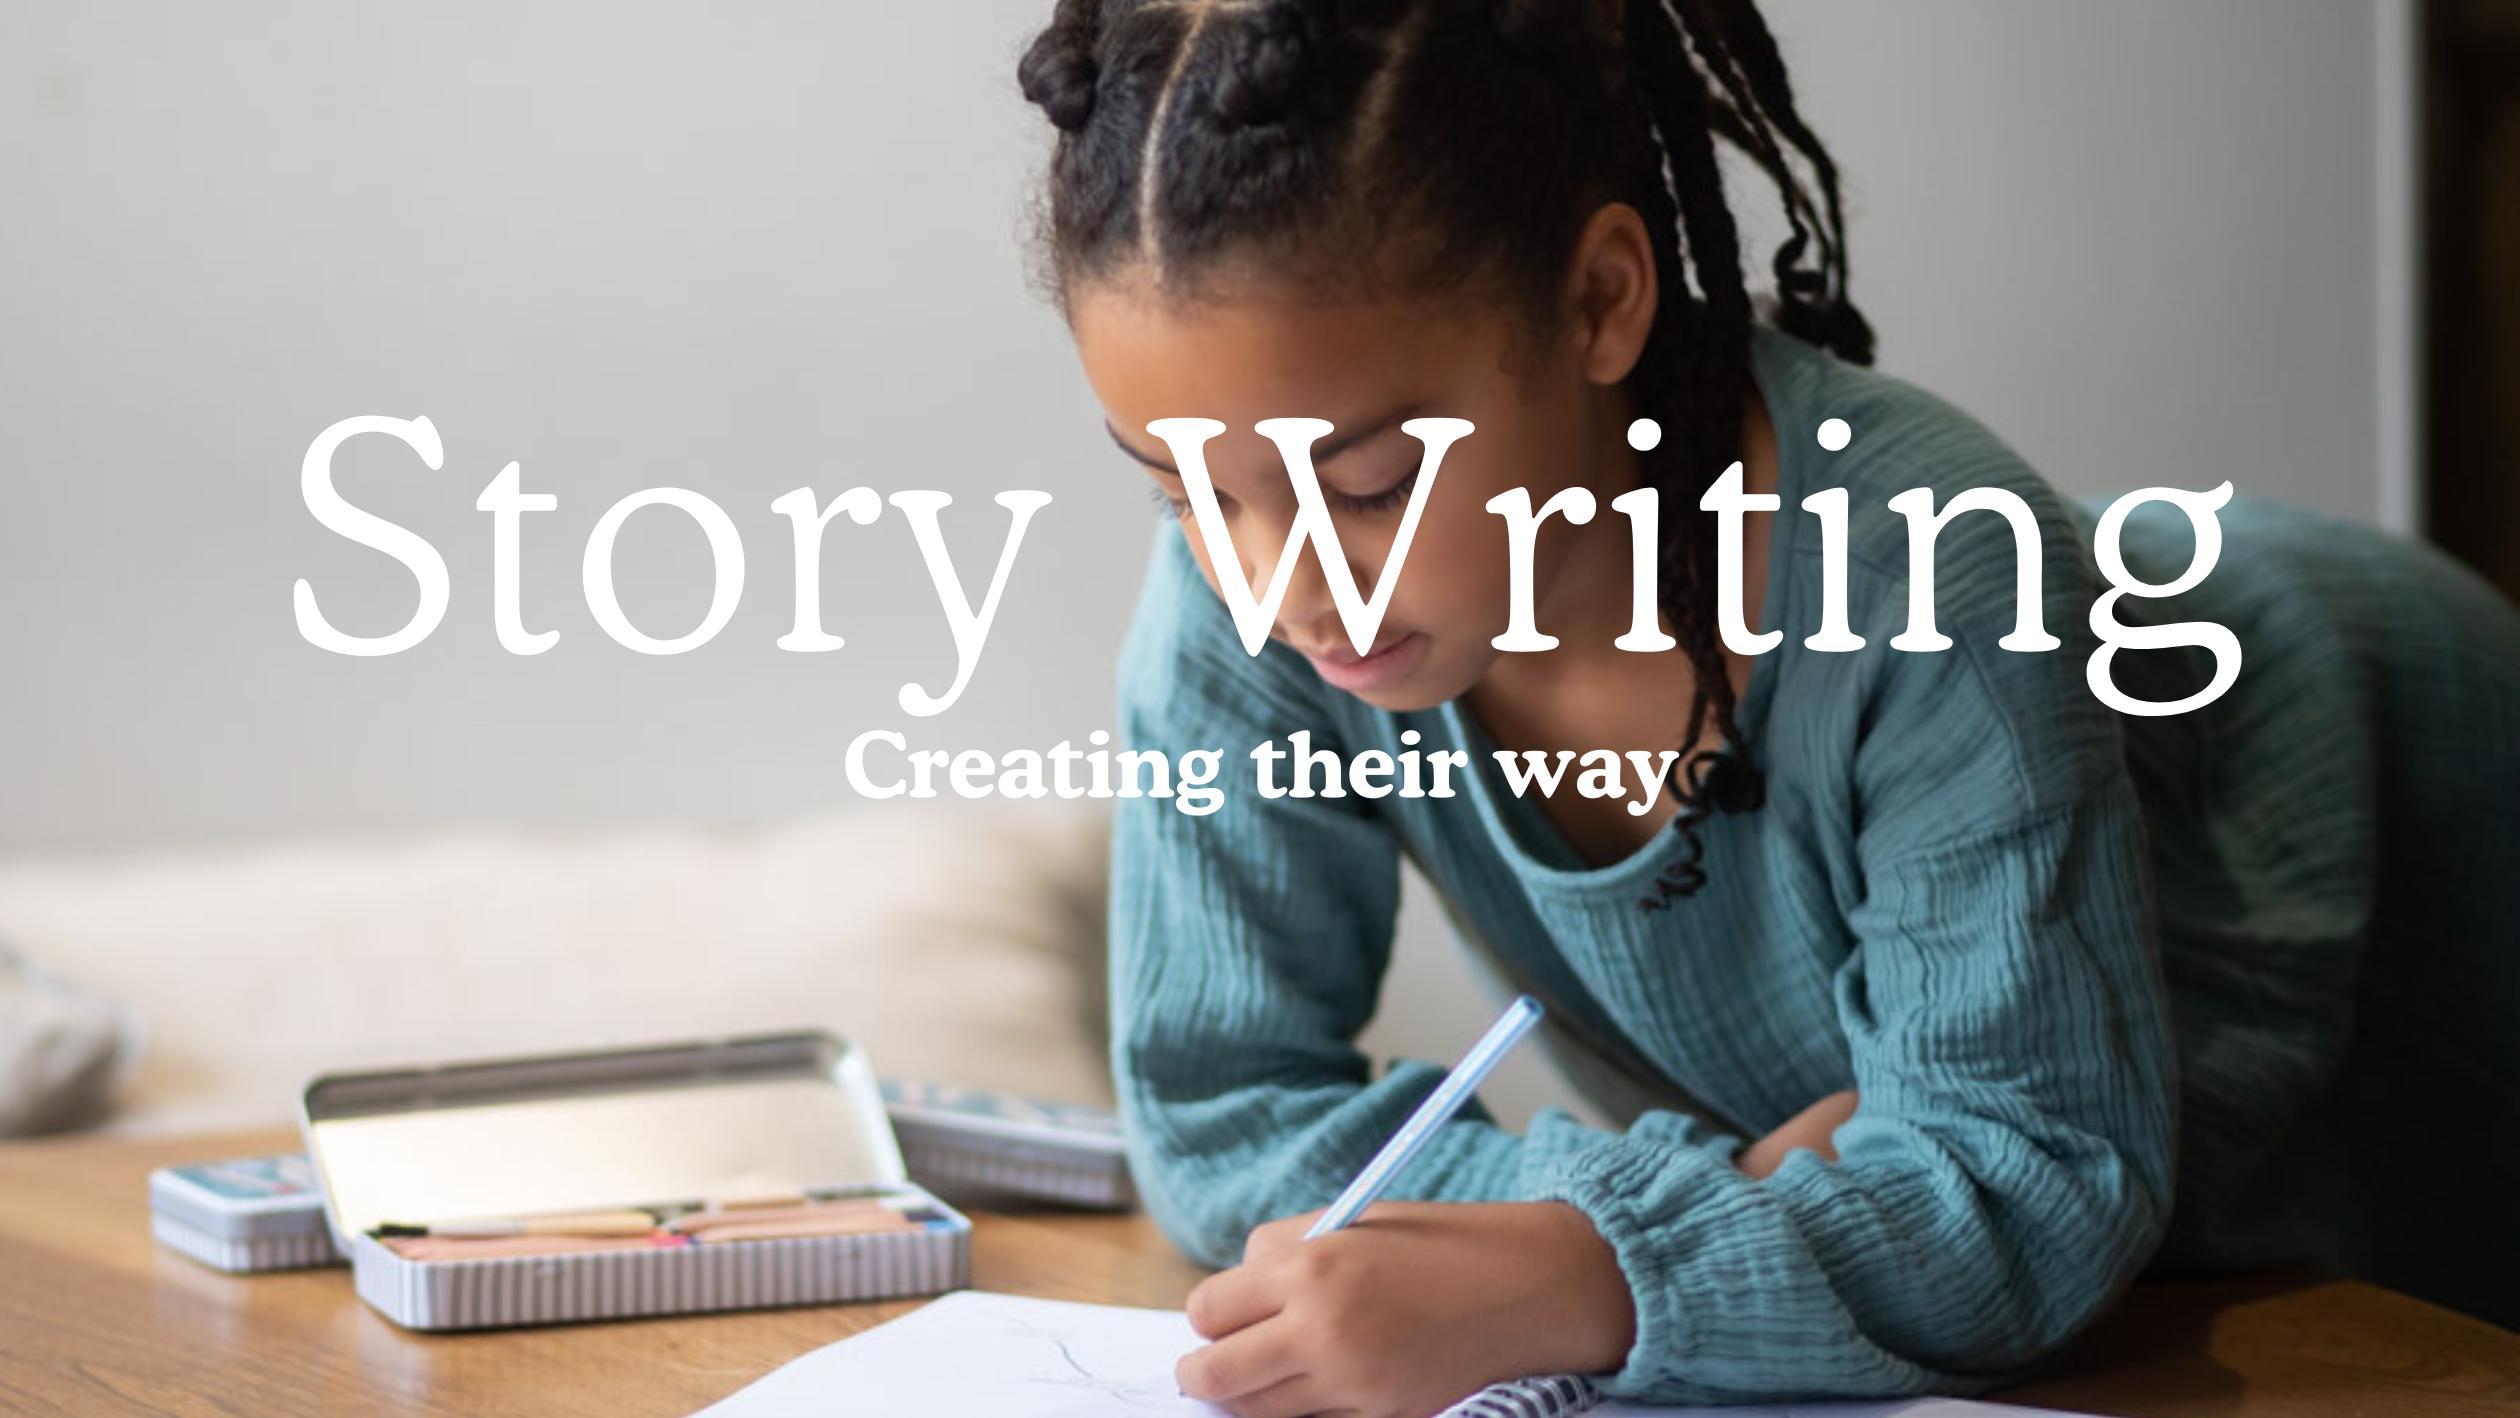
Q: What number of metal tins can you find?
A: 3